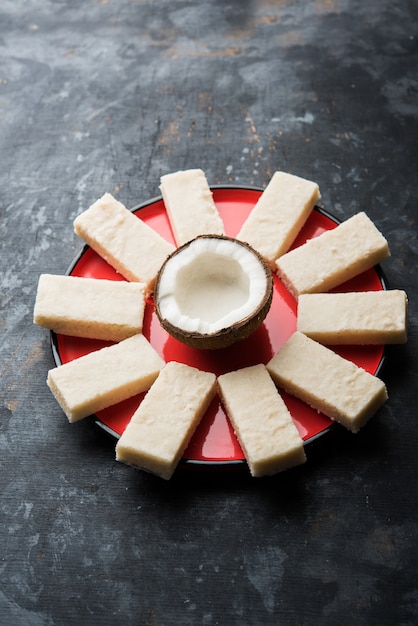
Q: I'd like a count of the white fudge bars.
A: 10